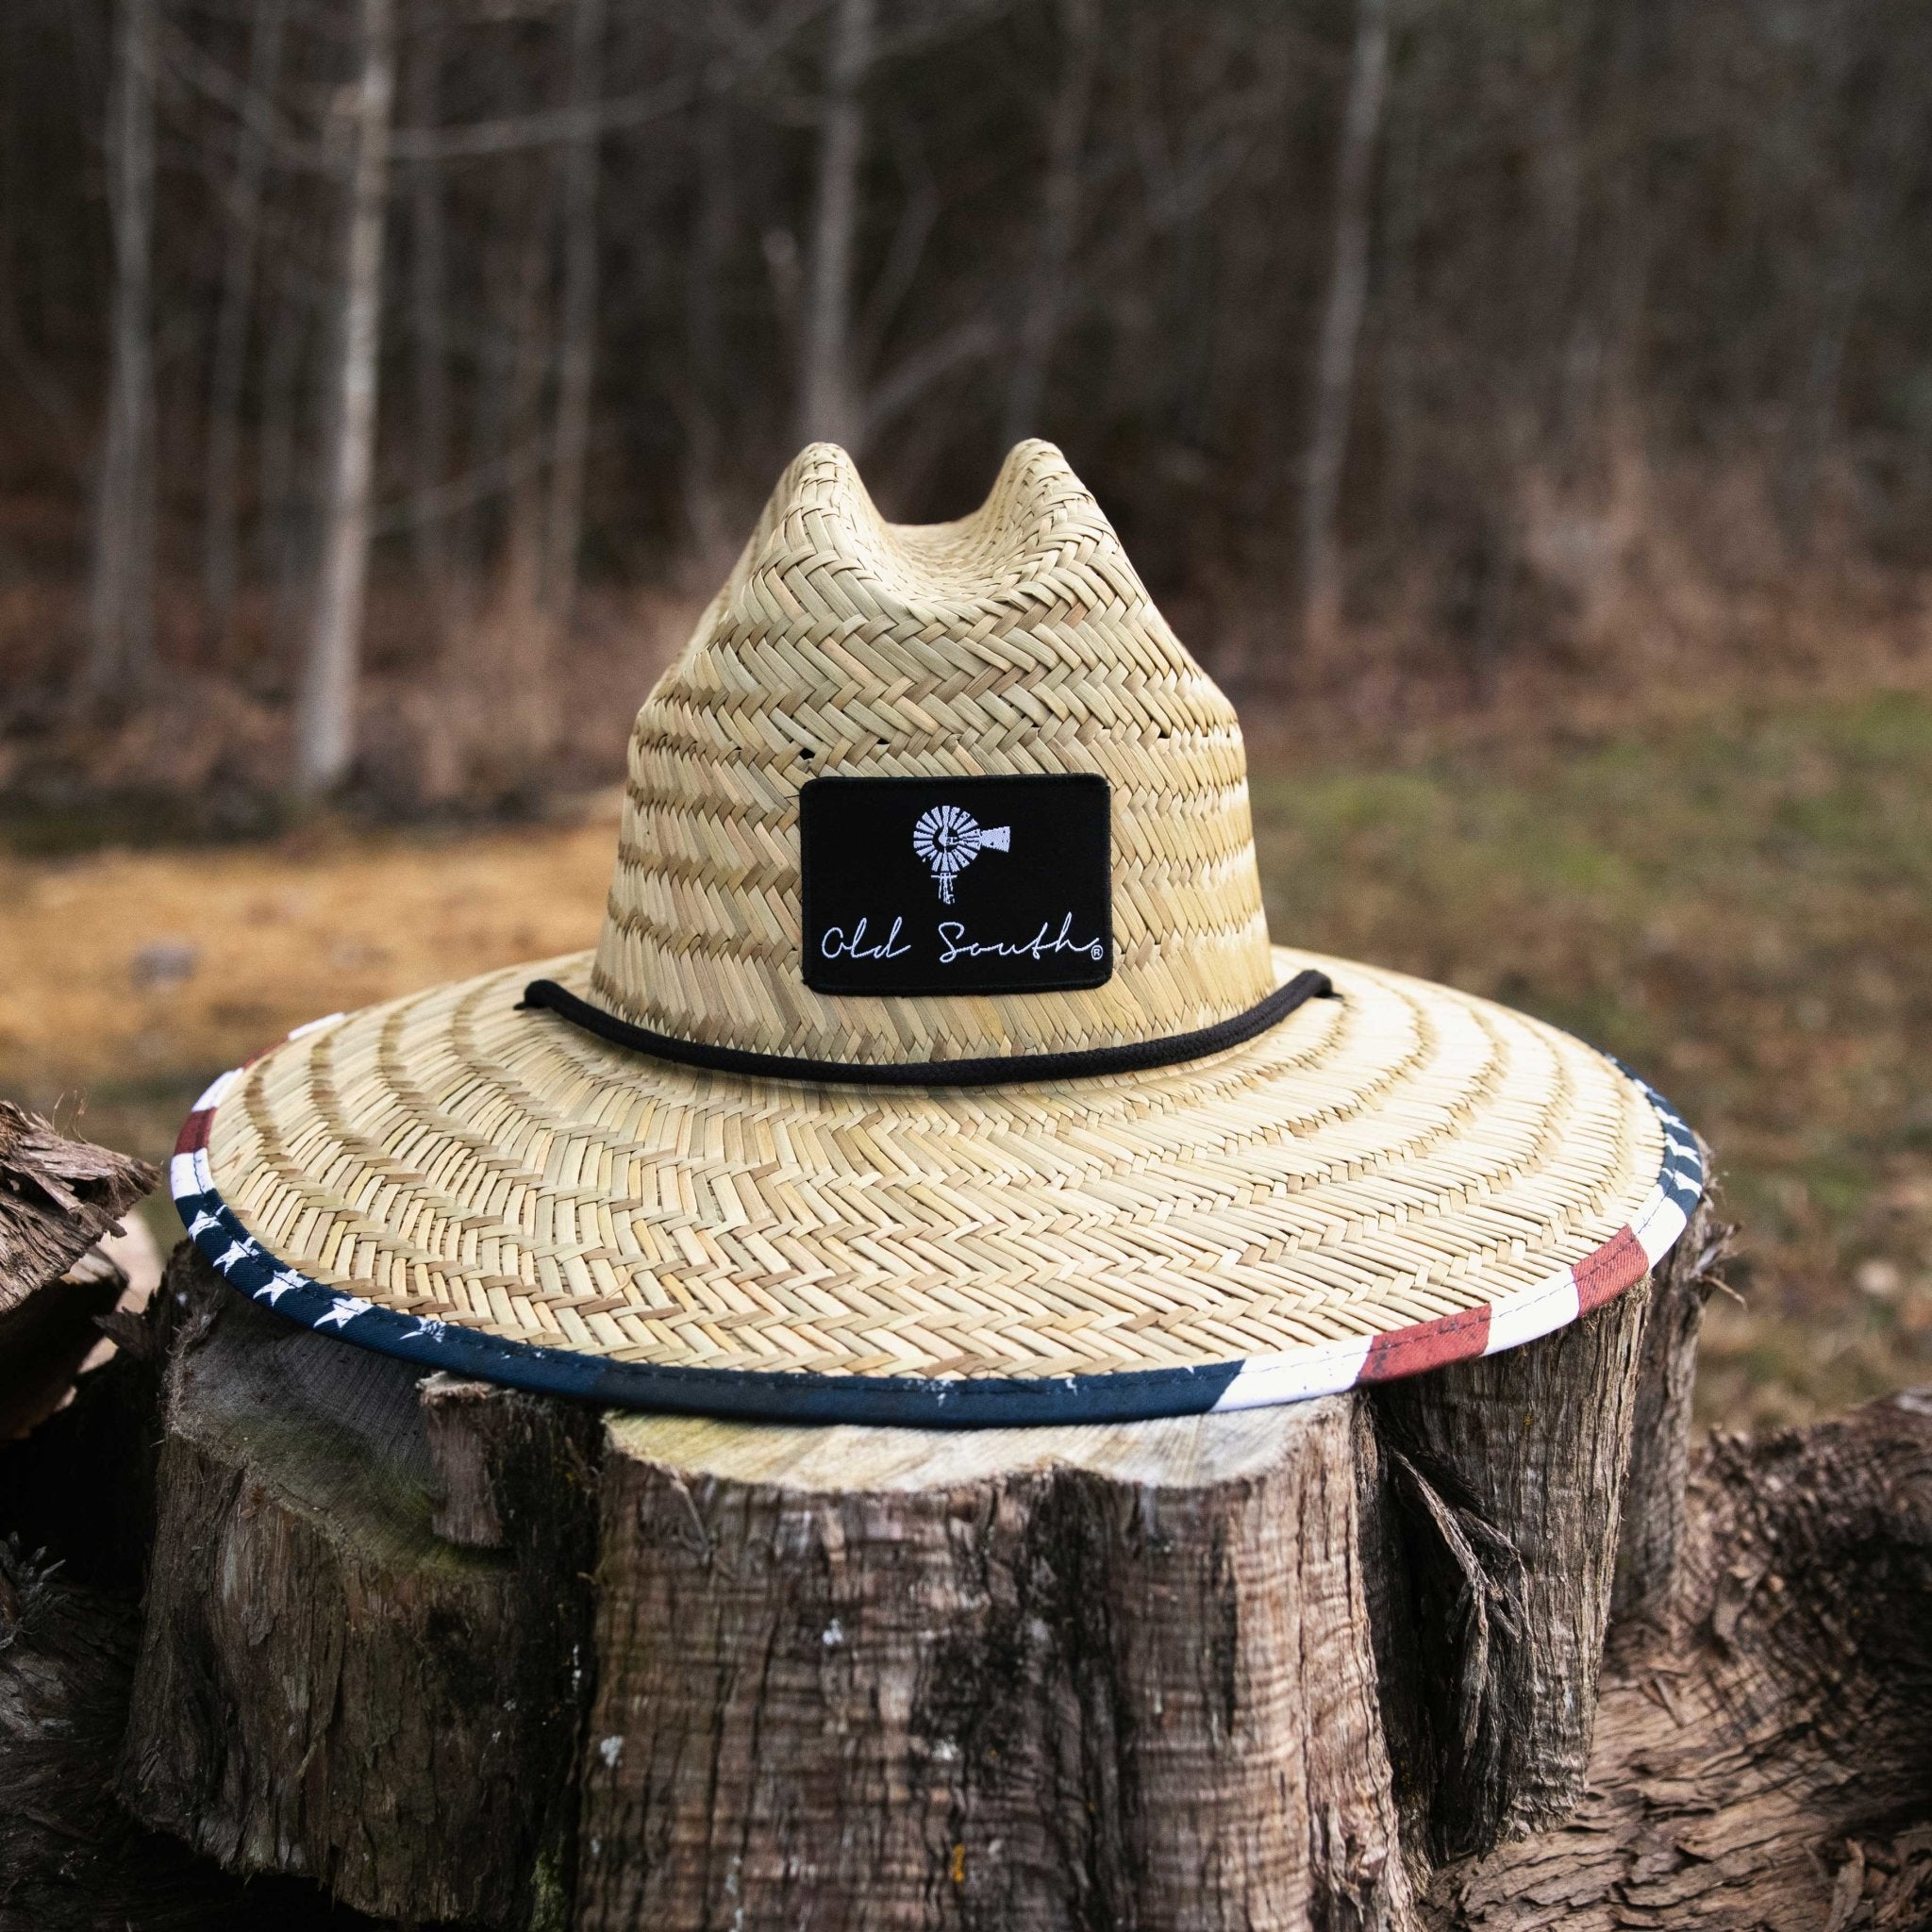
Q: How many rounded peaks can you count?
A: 2